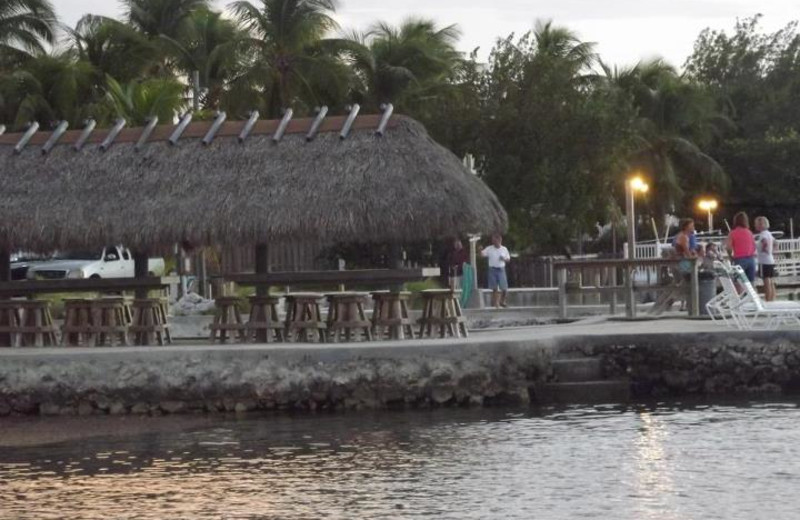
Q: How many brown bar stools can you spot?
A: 11